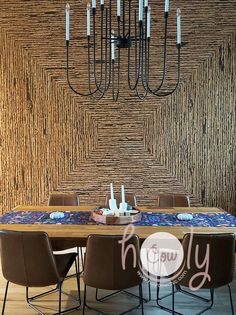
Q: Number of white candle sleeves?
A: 11